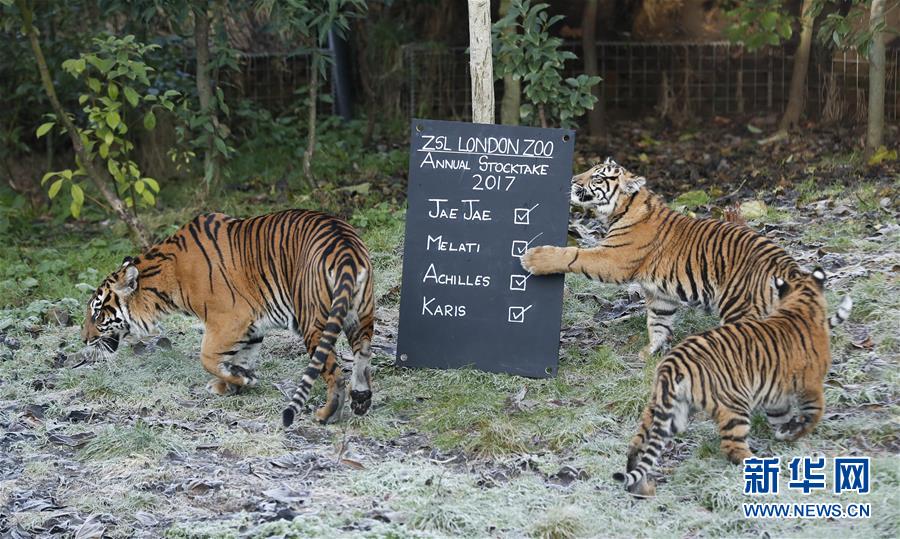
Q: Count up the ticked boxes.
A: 4